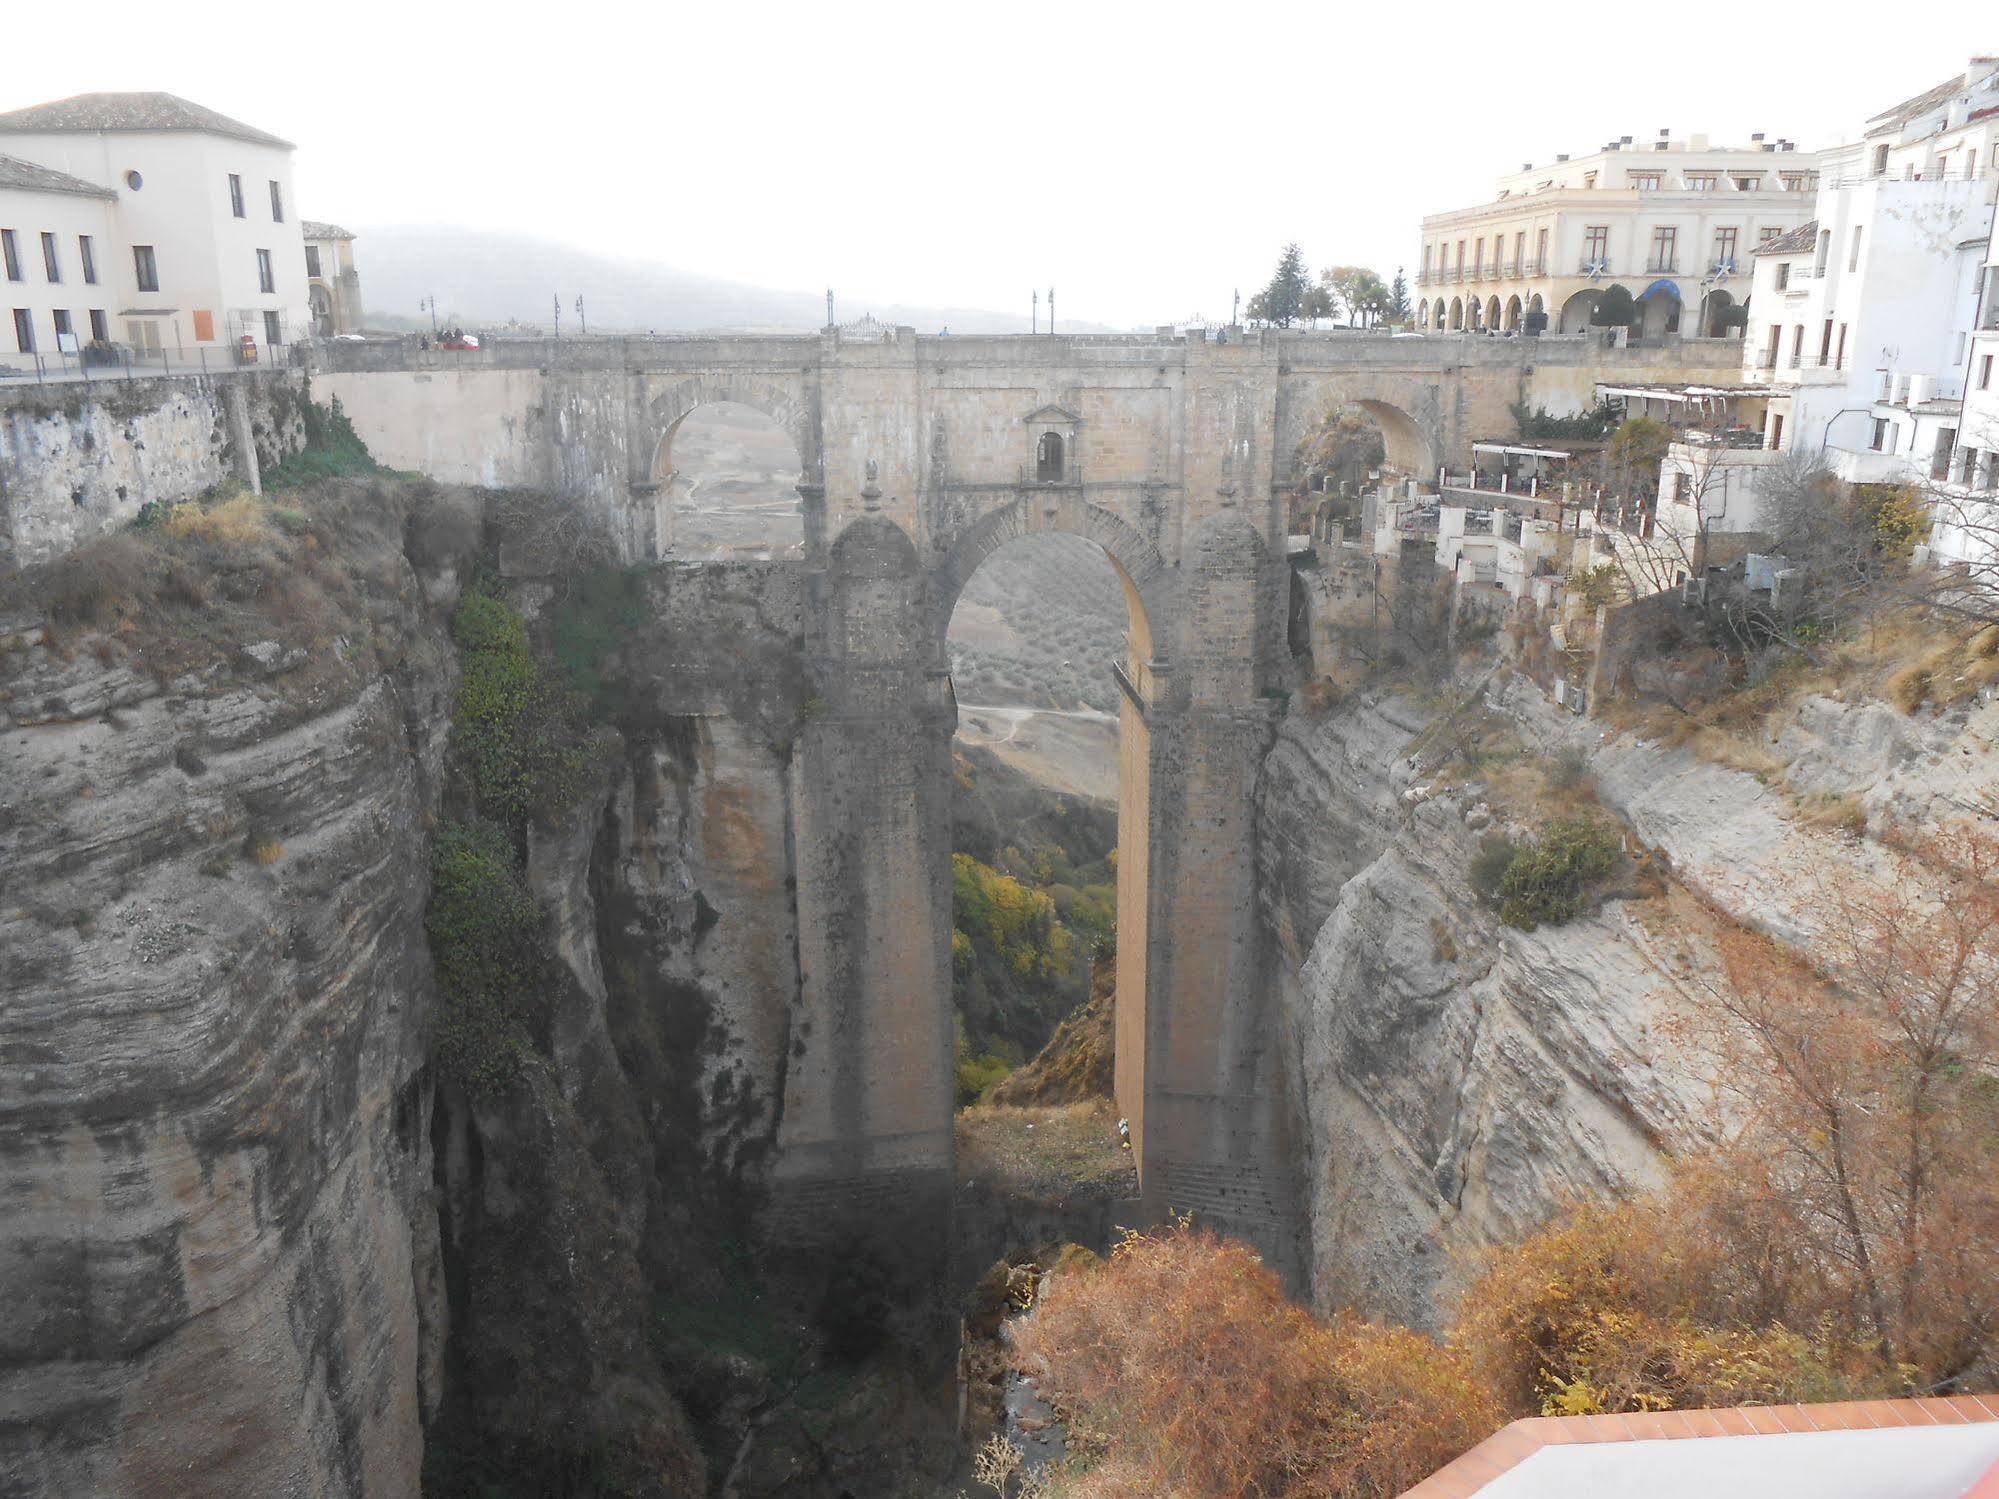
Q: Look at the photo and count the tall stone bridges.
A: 1